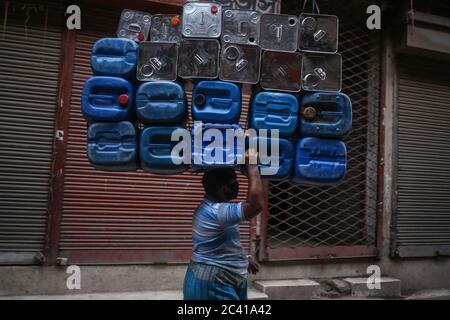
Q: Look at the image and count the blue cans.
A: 11